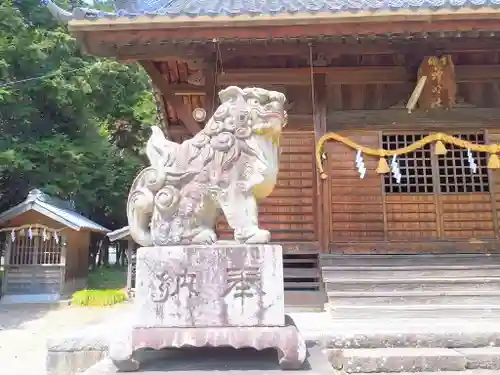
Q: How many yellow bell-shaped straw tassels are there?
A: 3